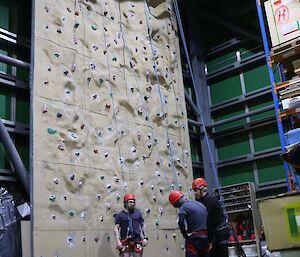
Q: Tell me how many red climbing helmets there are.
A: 3